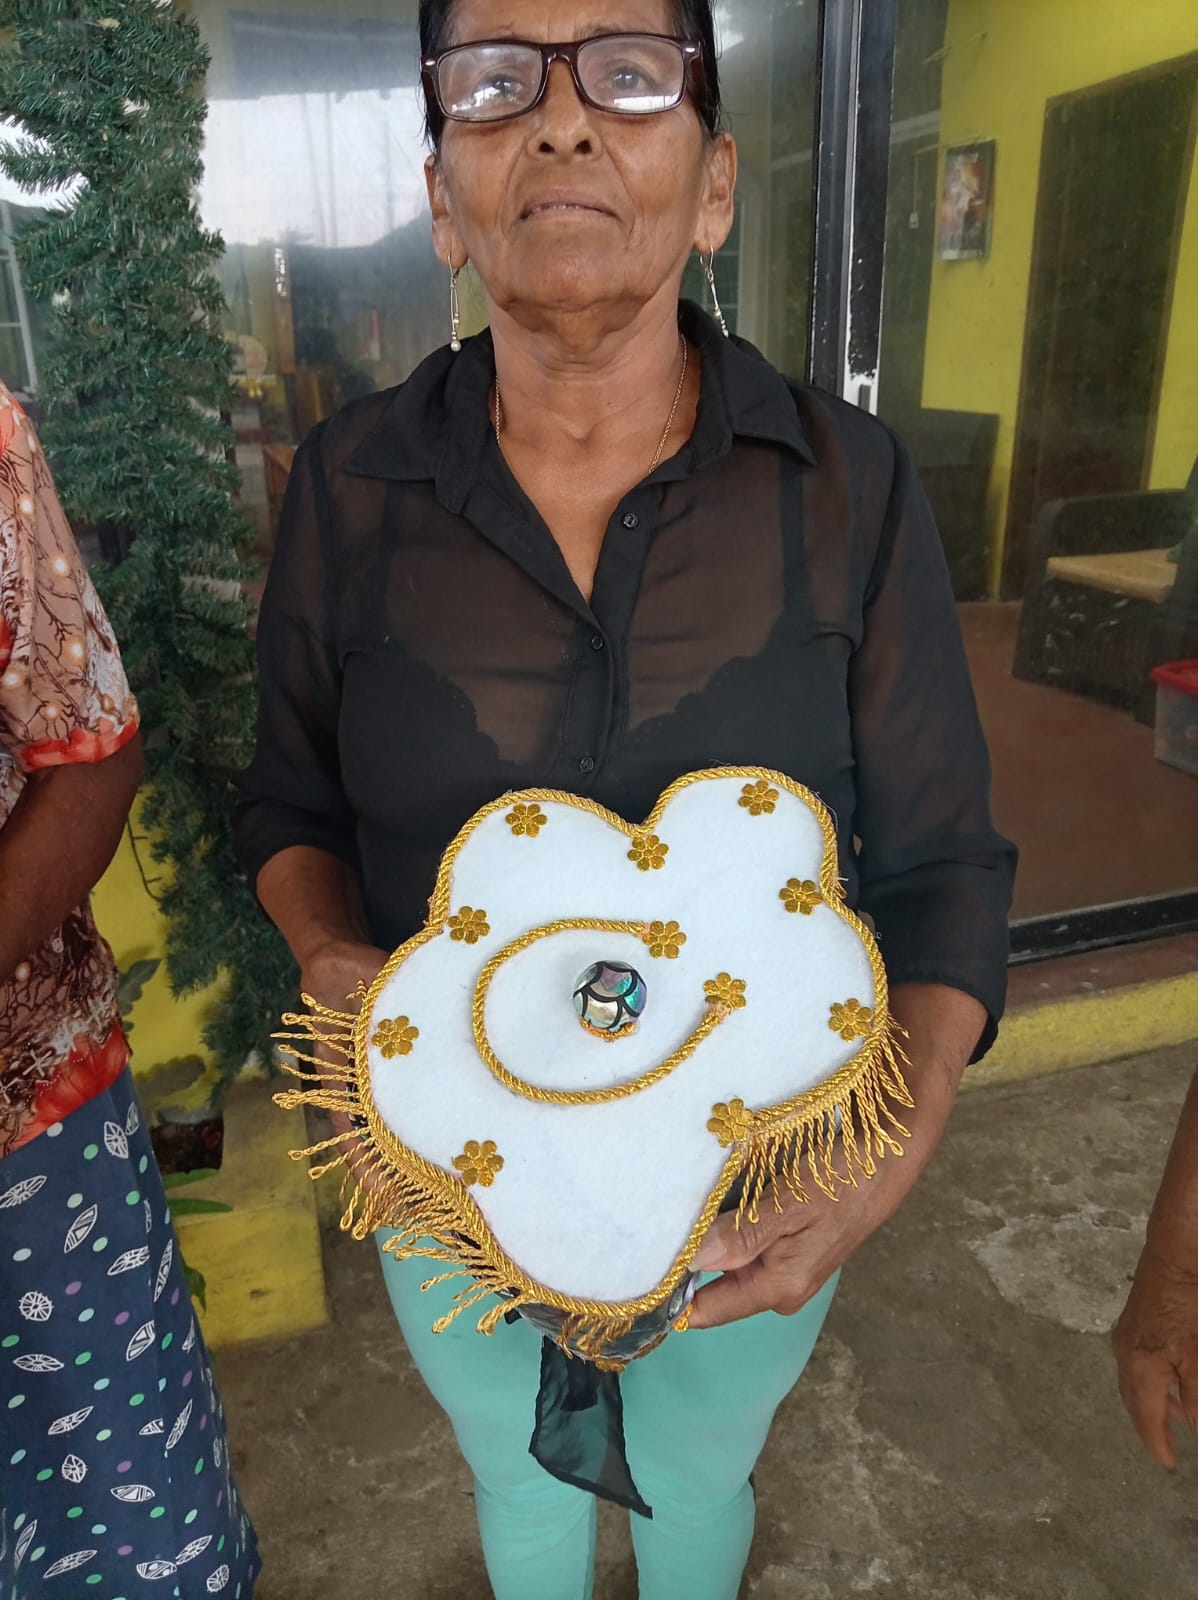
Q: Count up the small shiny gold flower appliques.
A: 11